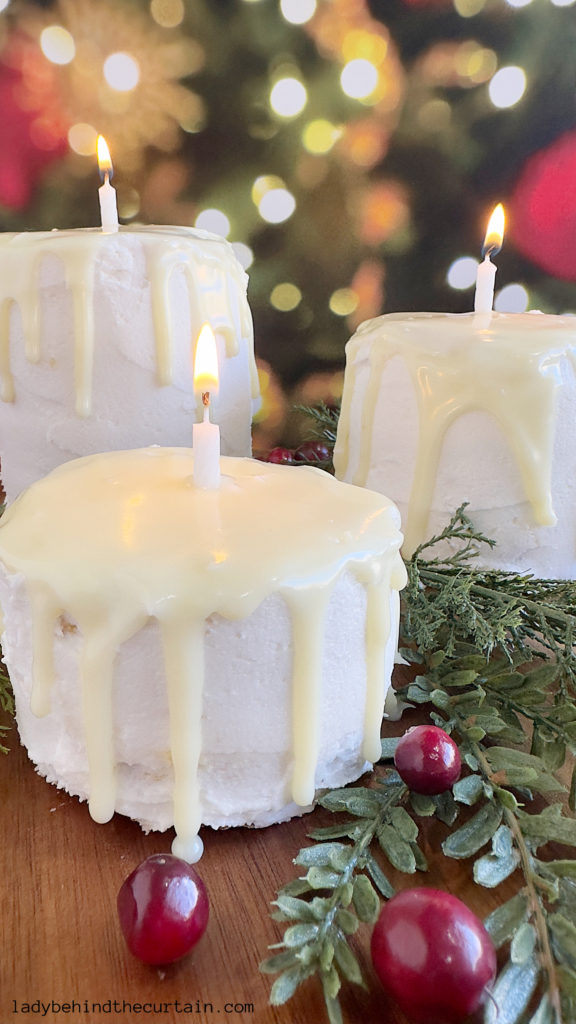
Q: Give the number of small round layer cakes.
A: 3